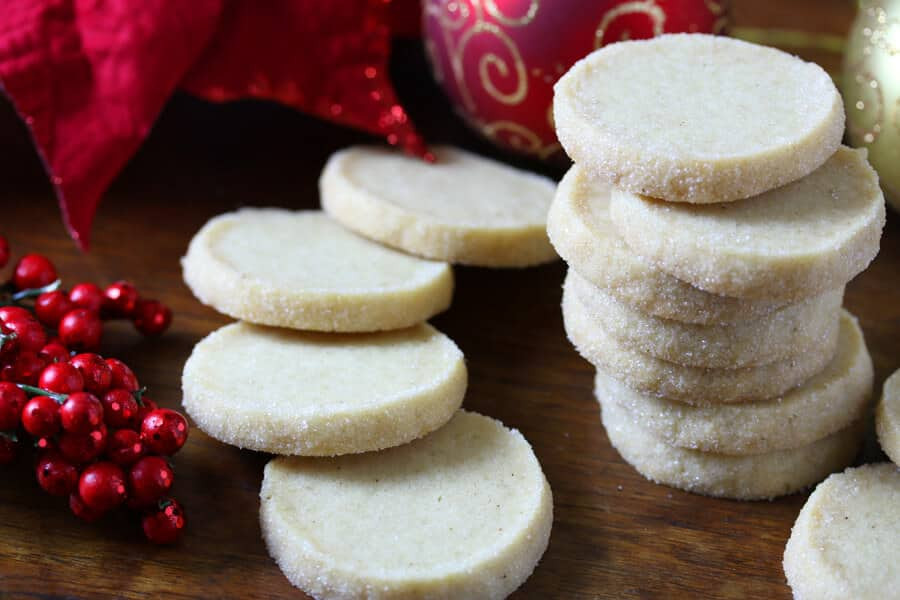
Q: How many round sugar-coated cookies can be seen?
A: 13